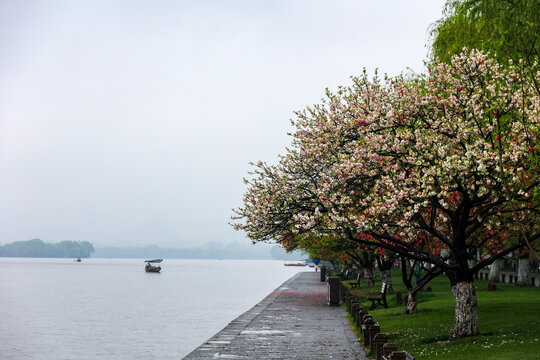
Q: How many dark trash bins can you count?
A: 2